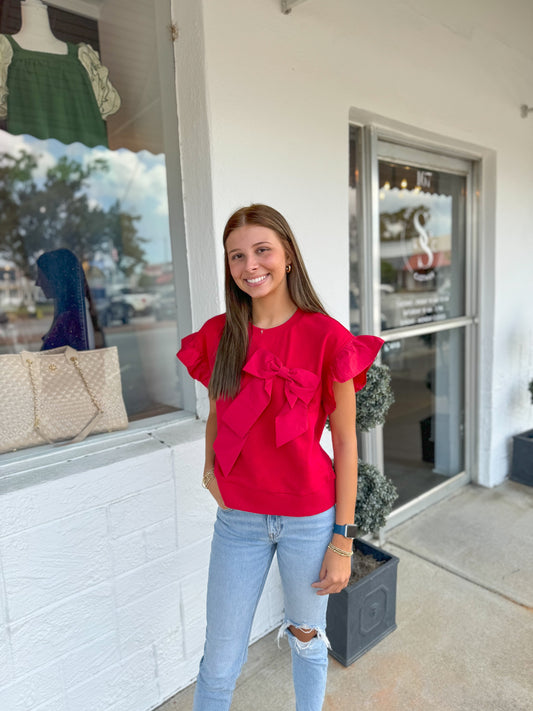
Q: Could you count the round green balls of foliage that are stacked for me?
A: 2